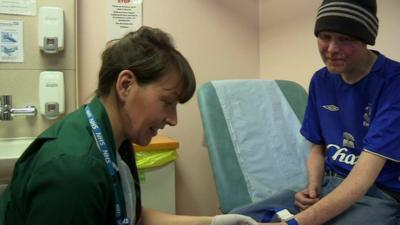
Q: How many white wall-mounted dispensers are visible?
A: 2